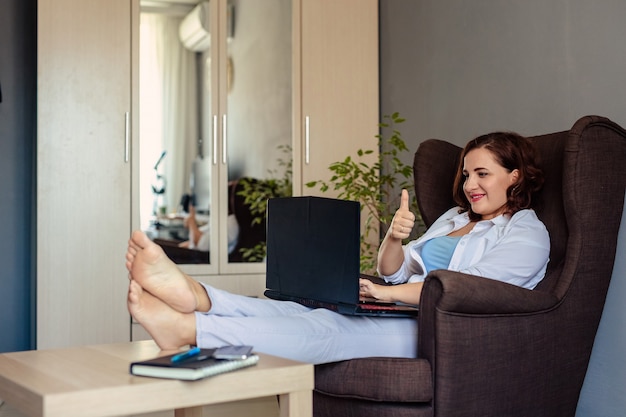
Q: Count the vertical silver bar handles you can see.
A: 4